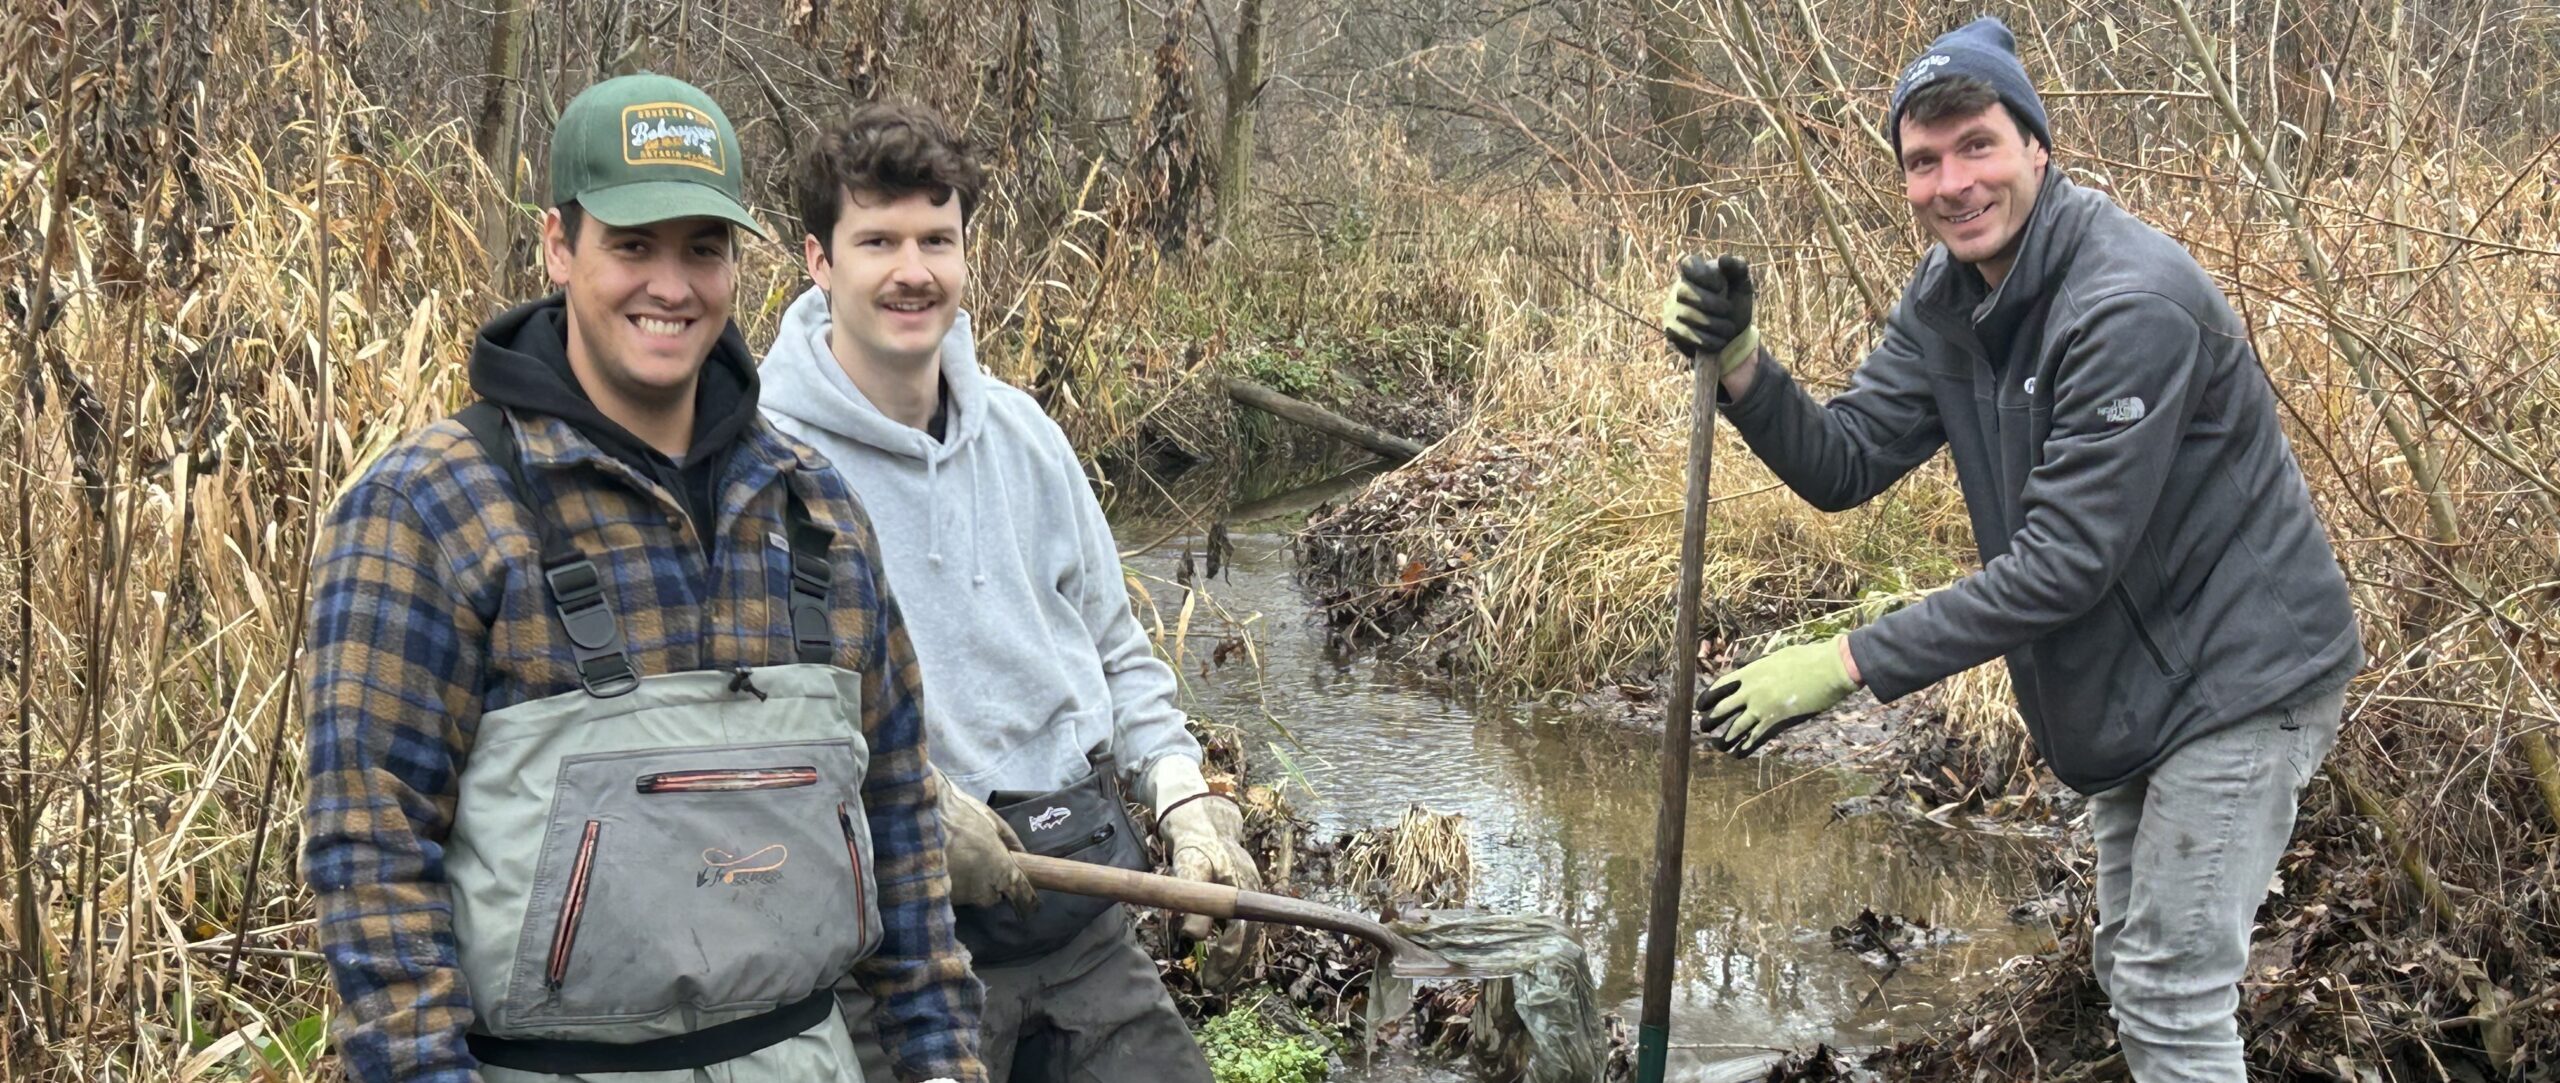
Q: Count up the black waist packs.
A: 1